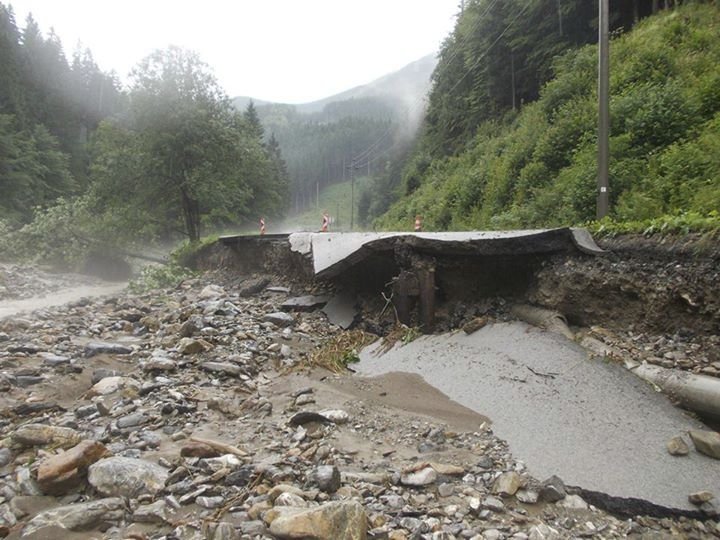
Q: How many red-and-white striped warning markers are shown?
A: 3